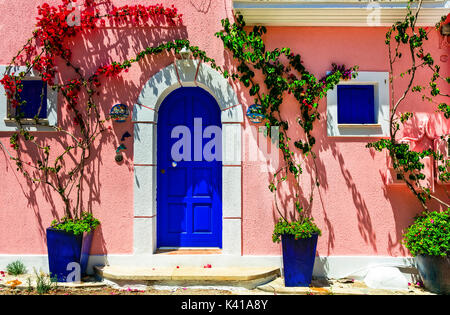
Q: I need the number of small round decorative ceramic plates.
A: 2